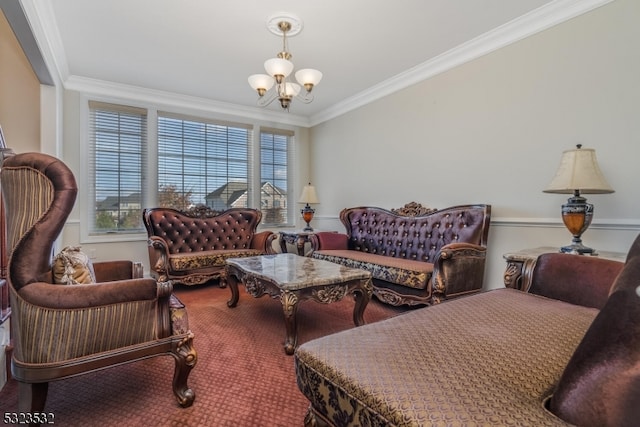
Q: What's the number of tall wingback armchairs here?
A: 1